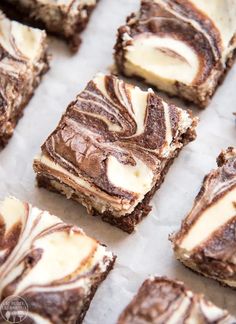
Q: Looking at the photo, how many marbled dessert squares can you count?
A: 7